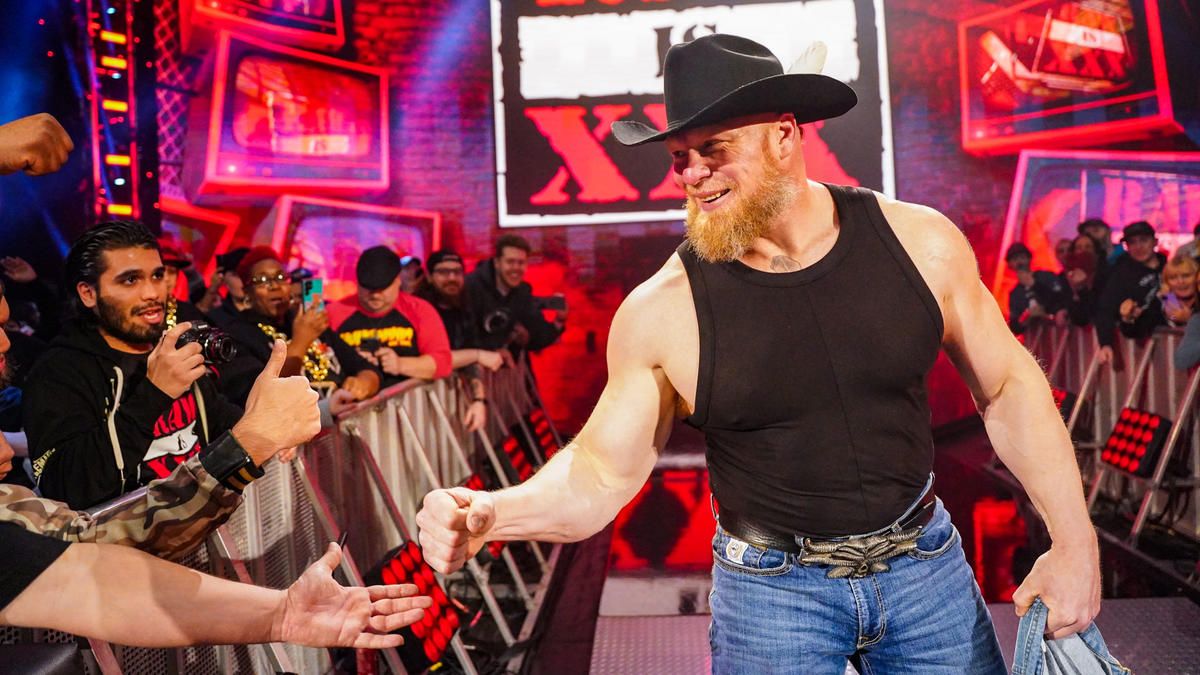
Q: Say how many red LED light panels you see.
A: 6